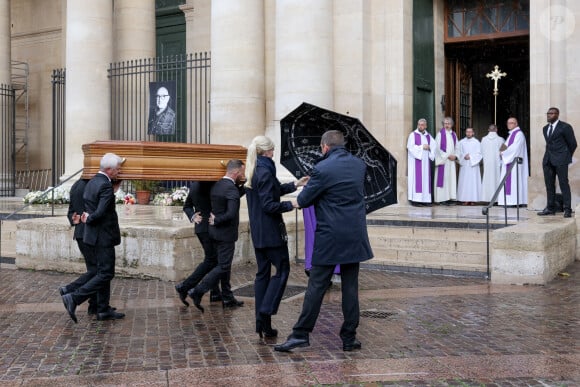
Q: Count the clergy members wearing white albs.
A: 5